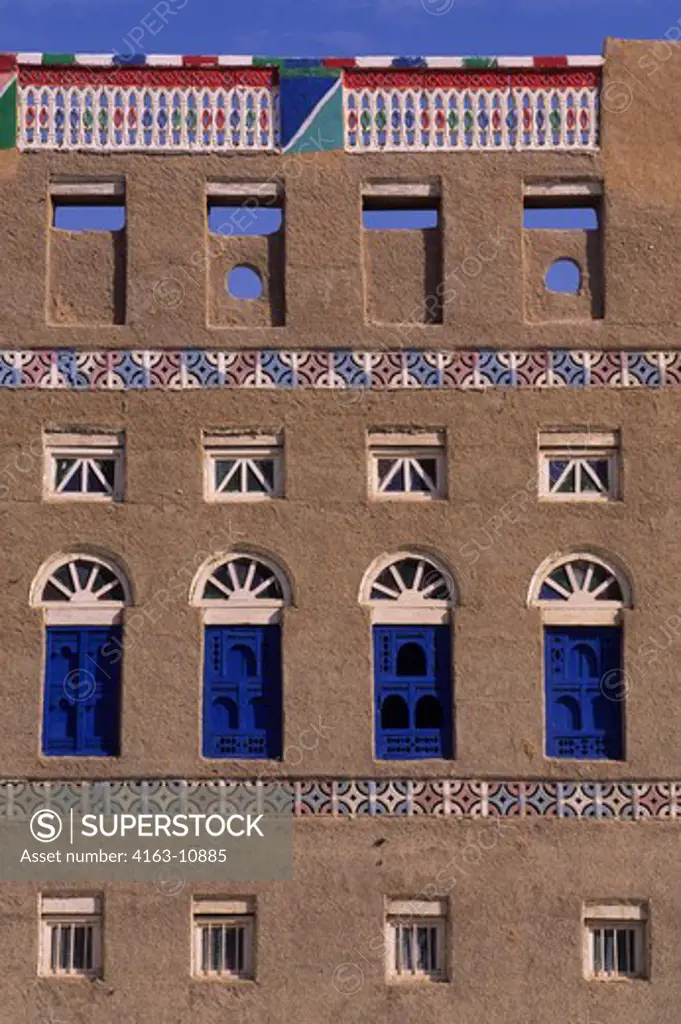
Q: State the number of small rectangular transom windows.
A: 4